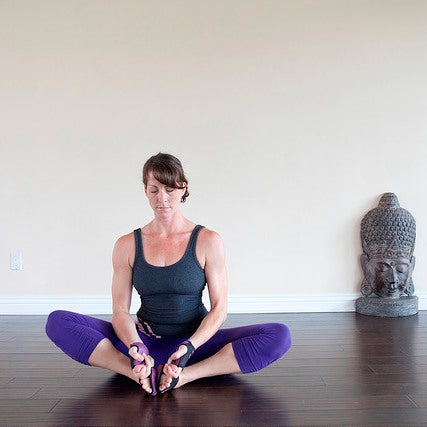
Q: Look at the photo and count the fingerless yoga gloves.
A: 2